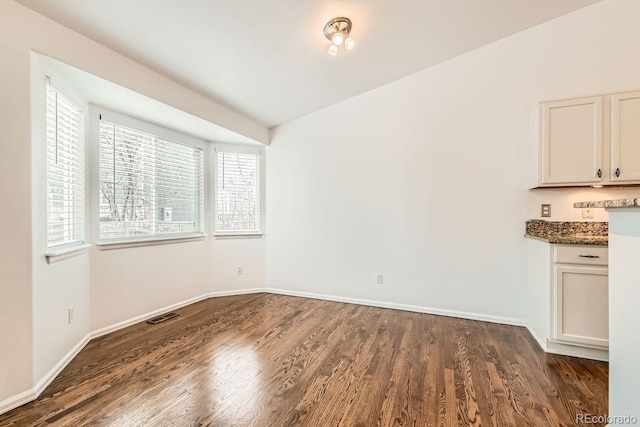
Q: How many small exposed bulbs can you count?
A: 3